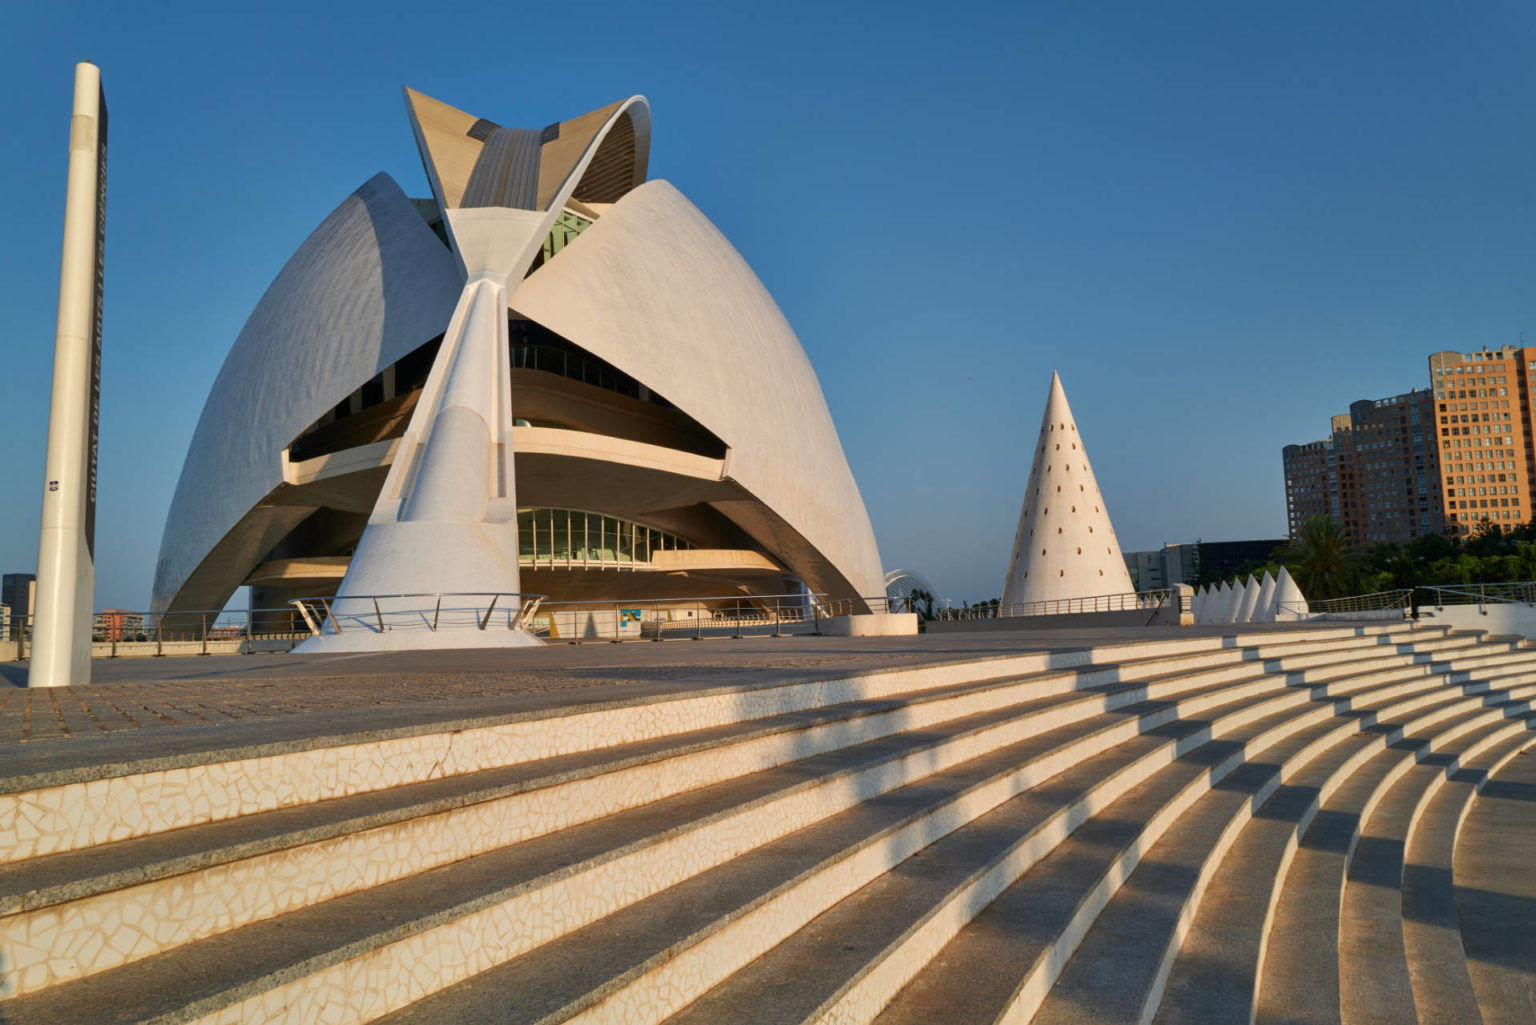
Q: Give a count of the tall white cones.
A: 1